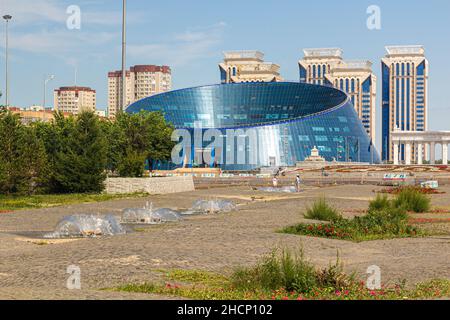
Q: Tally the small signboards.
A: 2